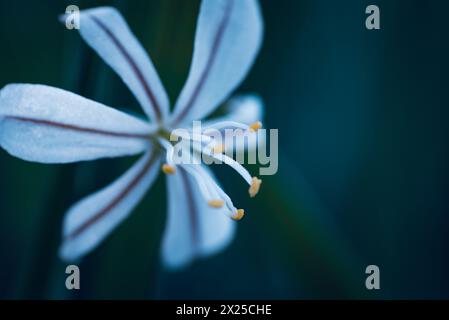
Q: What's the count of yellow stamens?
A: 6